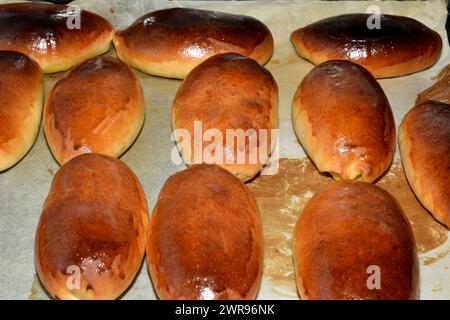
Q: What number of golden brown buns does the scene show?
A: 11